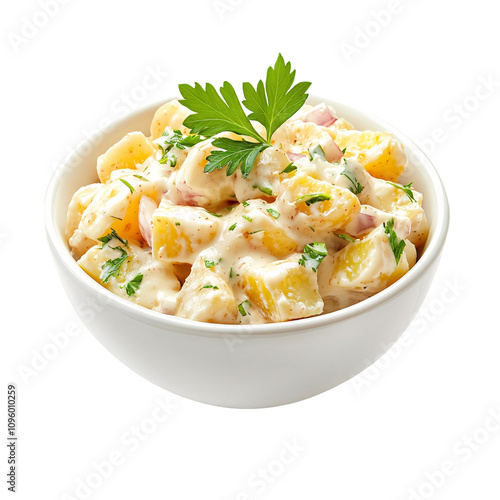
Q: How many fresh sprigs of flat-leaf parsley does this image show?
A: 1